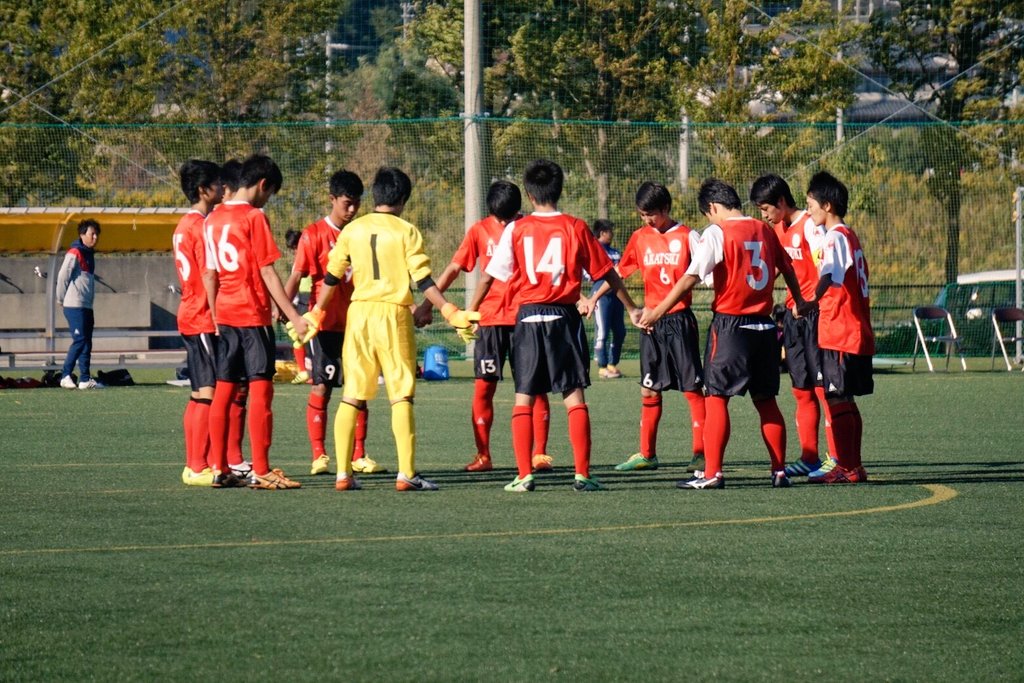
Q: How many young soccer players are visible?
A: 11